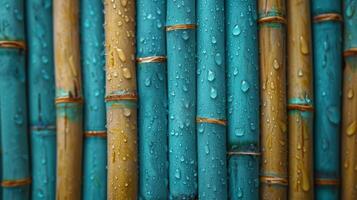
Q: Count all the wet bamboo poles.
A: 13